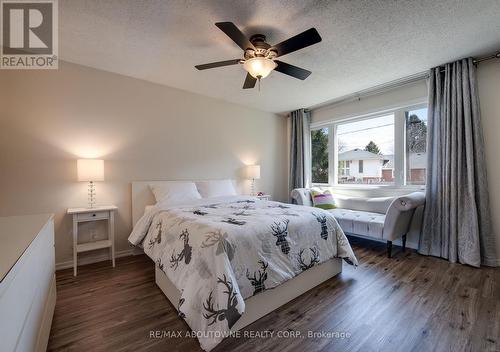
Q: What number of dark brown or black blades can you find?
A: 5